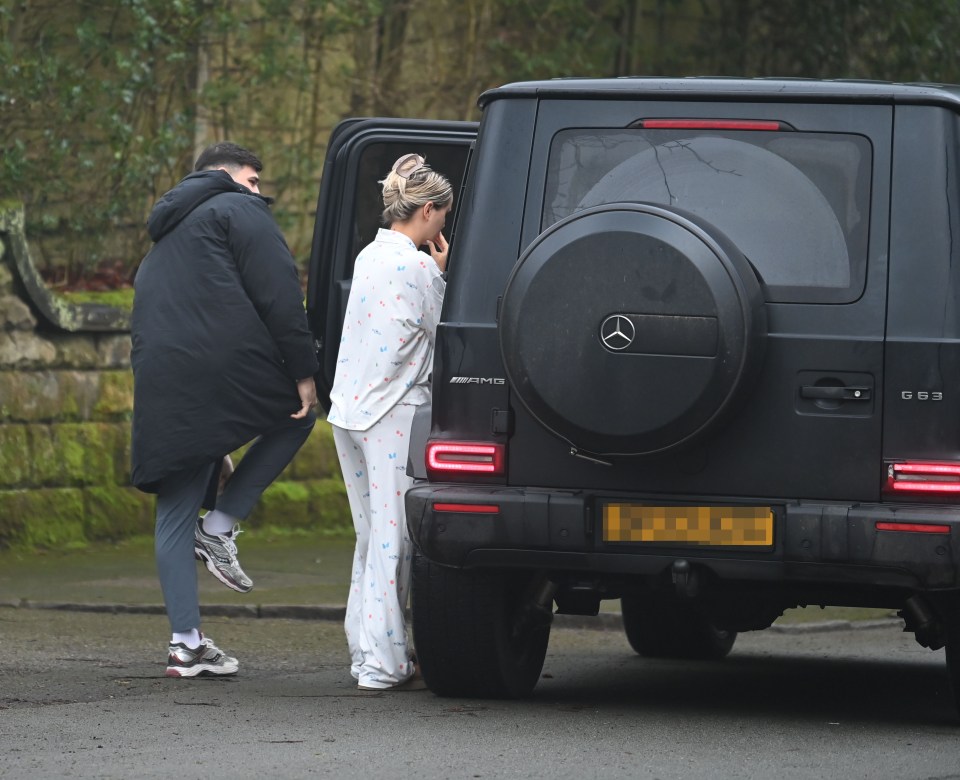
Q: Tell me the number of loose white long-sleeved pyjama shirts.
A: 1